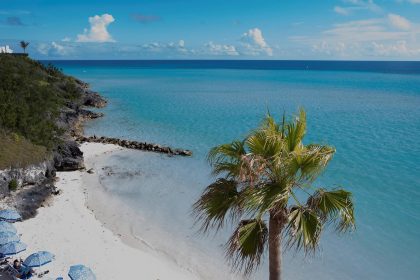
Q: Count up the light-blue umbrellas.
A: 6